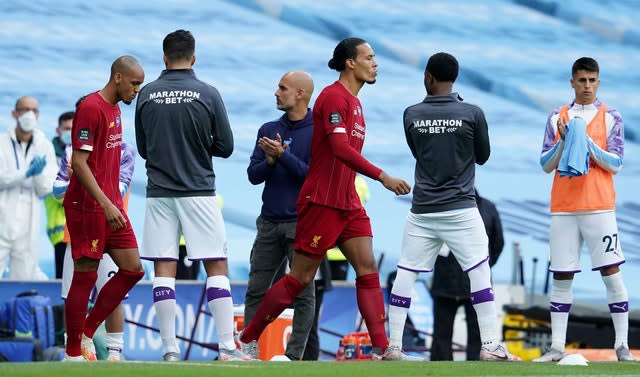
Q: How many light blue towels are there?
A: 1